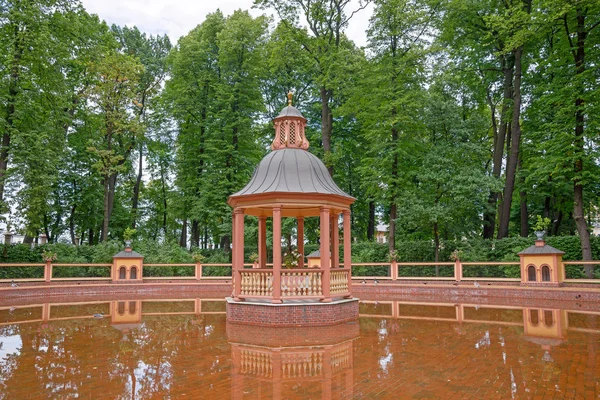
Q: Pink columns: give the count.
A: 8